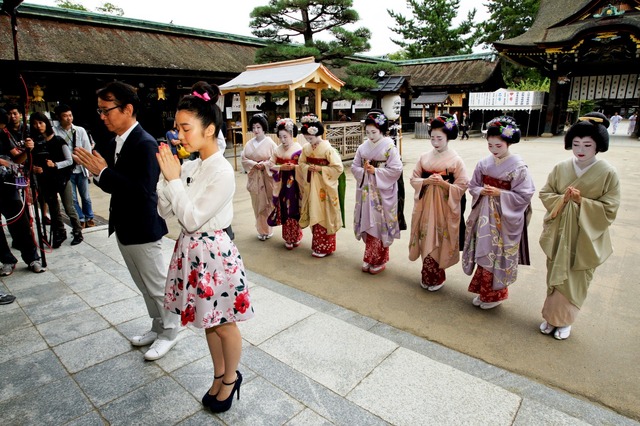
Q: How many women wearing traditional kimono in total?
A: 7